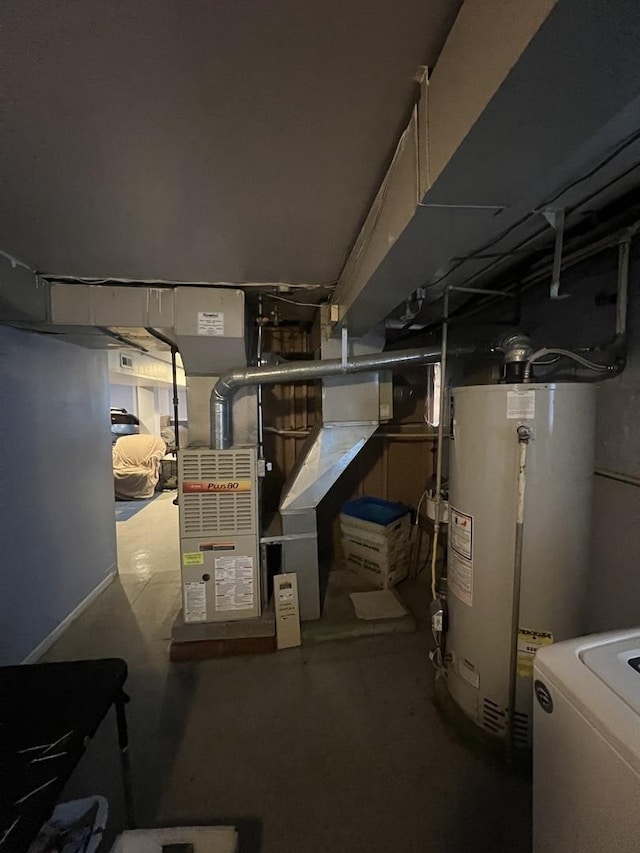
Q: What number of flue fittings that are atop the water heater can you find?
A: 1